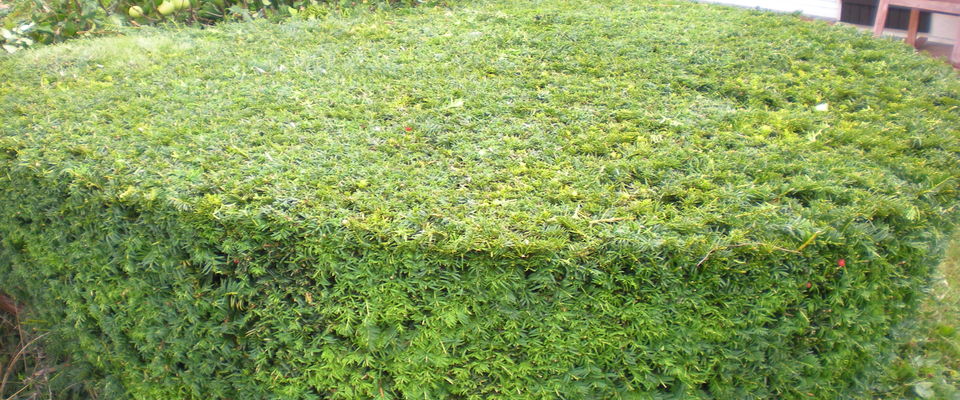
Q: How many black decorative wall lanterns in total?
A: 0